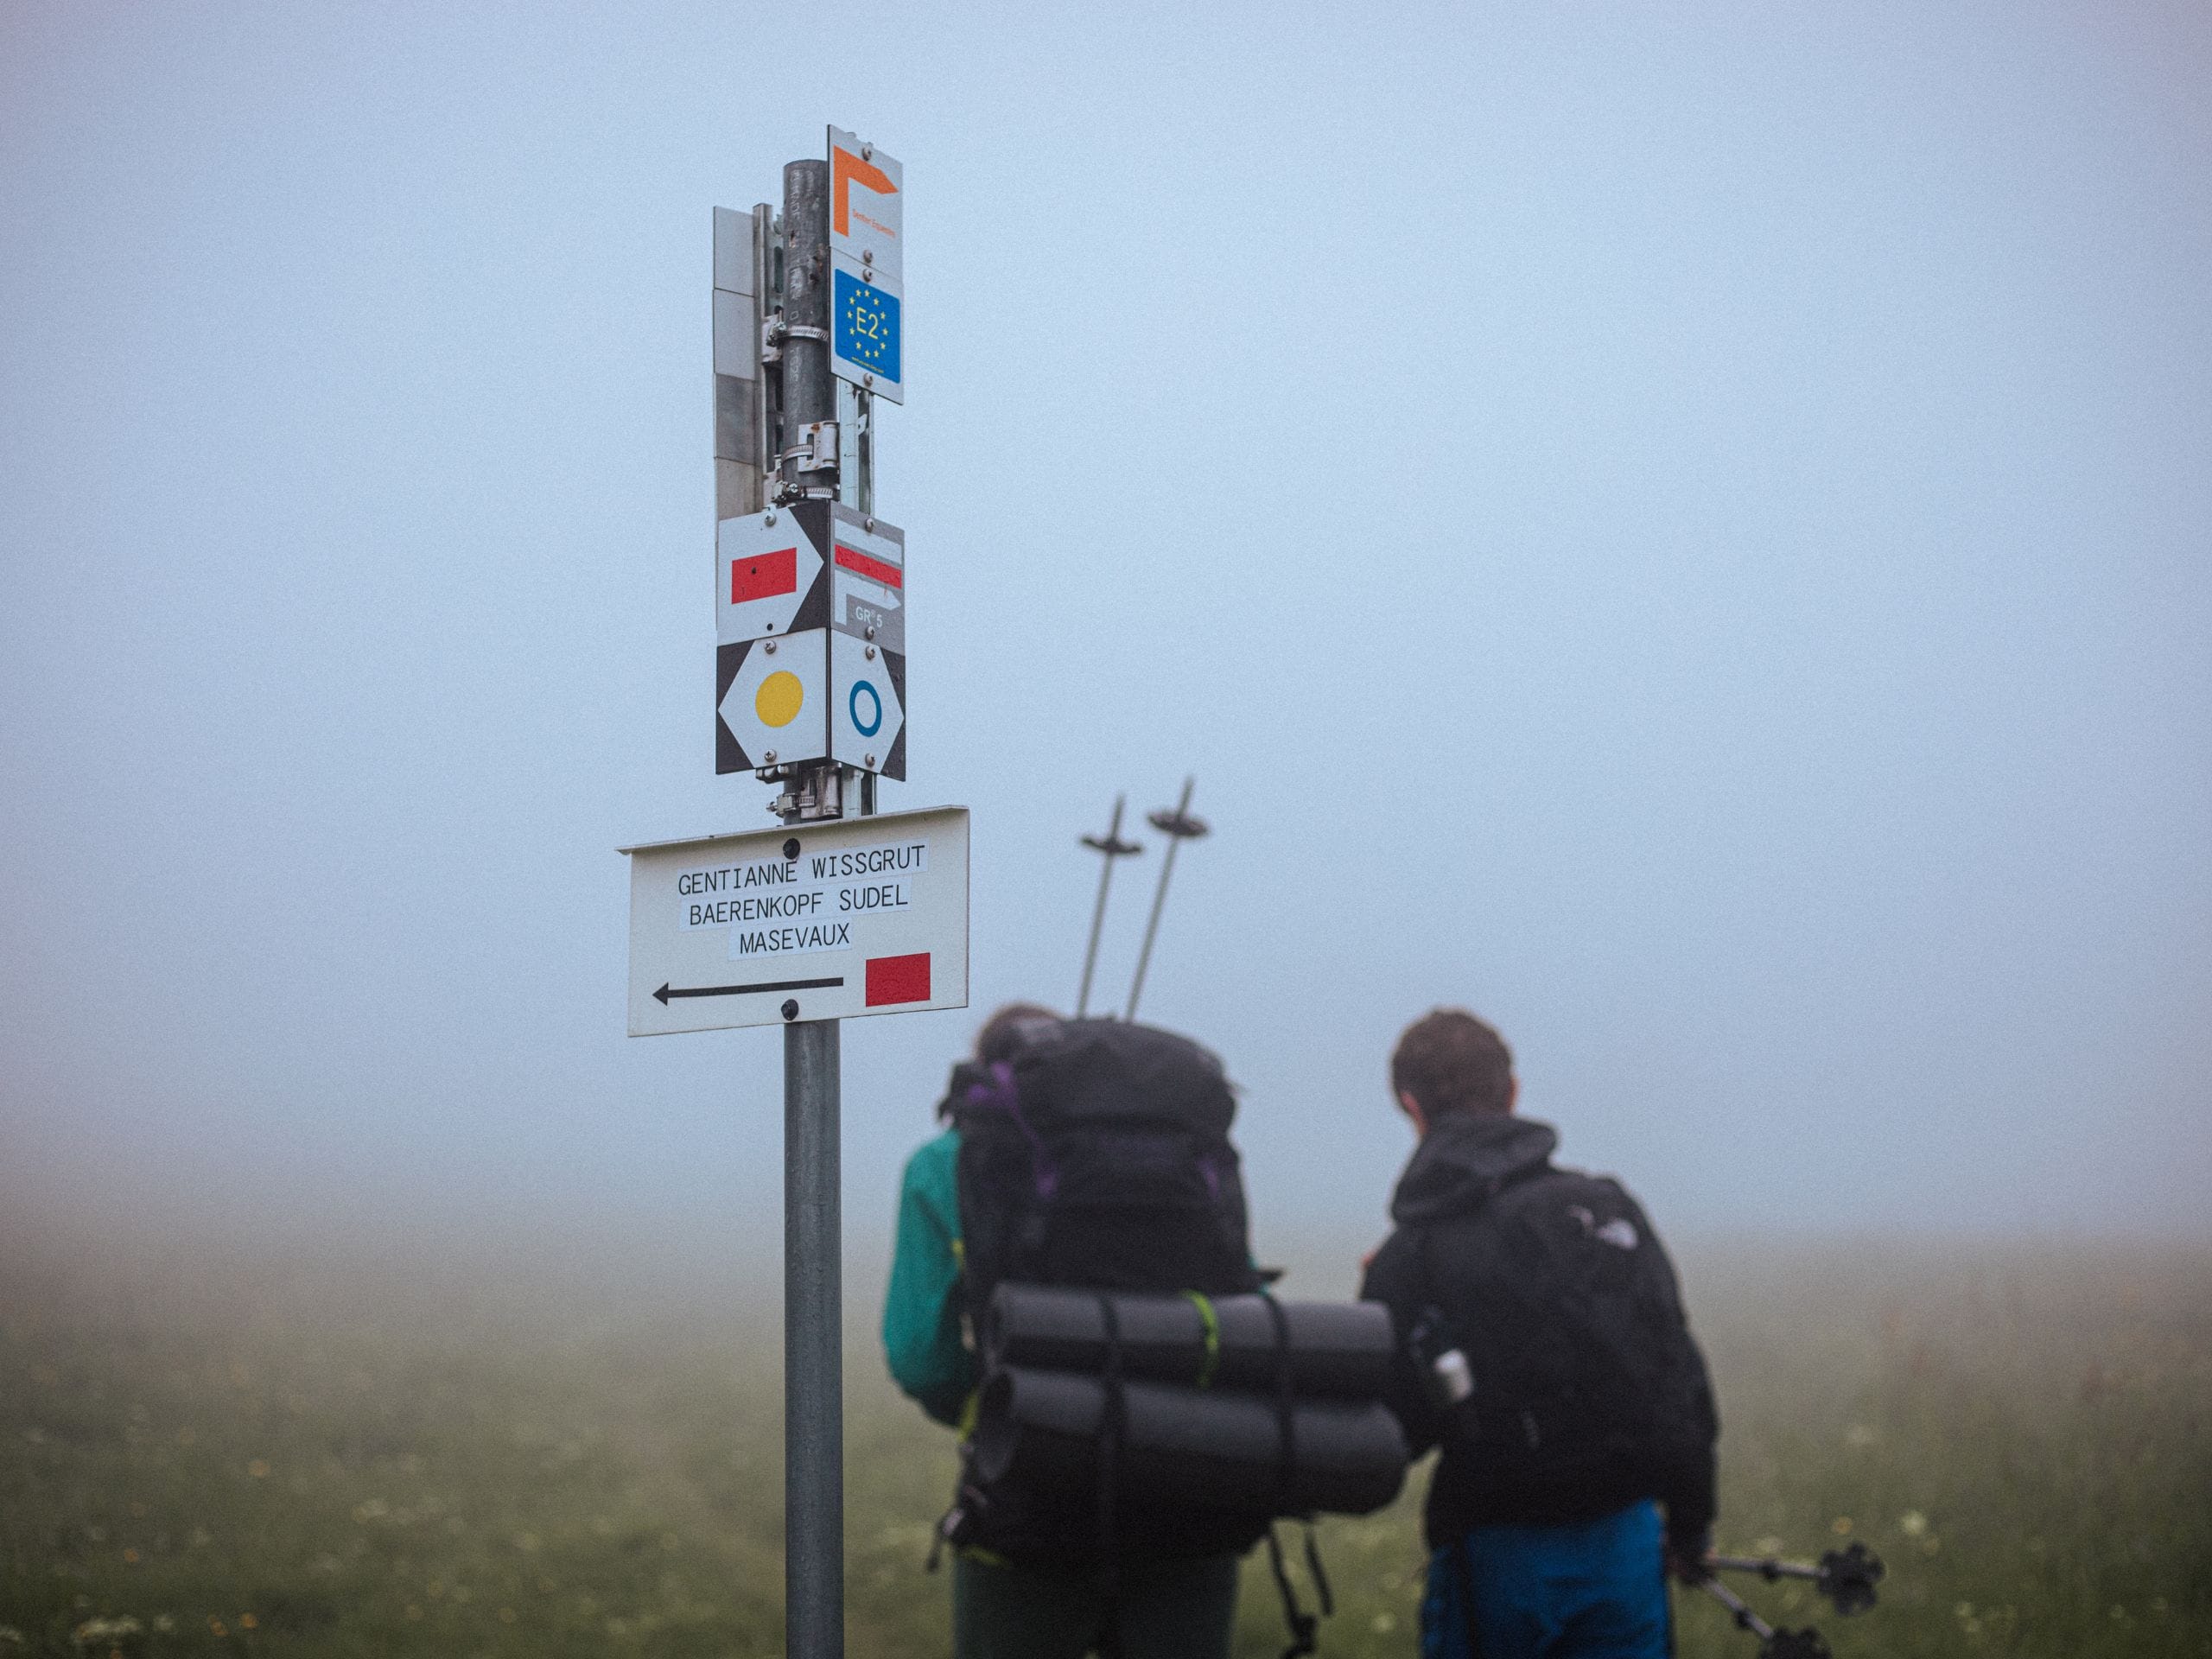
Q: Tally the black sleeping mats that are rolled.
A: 2